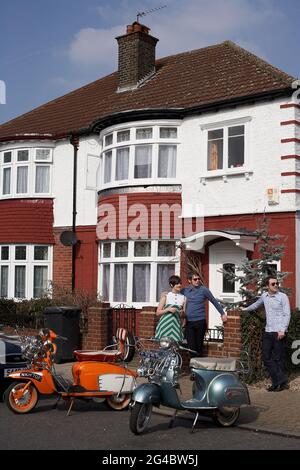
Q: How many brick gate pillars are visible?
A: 3